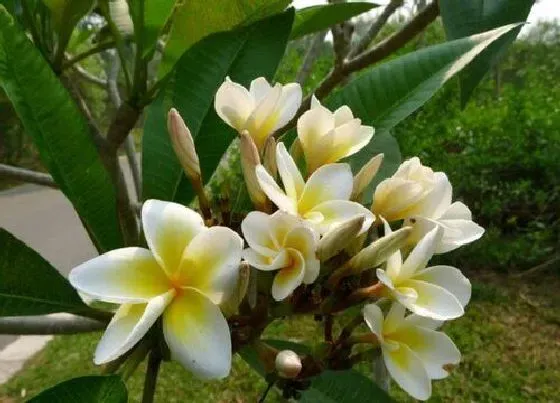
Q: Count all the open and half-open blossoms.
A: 9